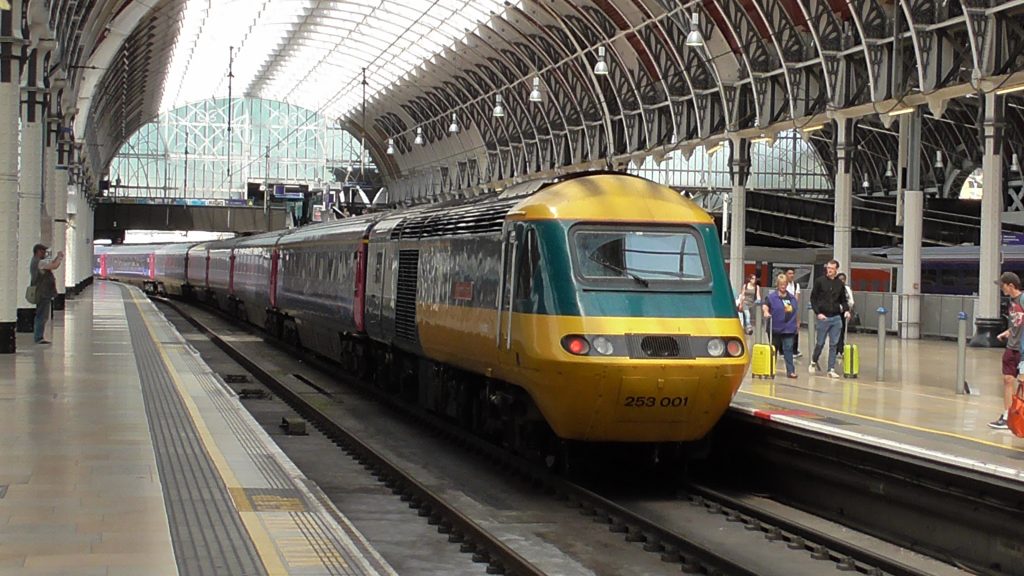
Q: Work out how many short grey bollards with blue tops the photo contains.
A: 4